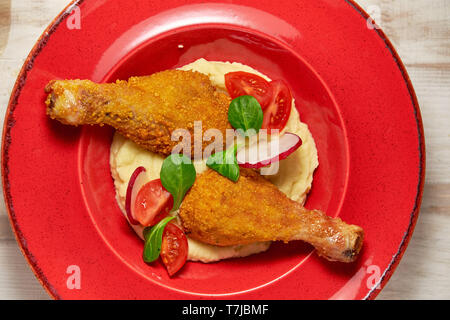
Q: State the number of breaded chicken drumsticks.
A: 2